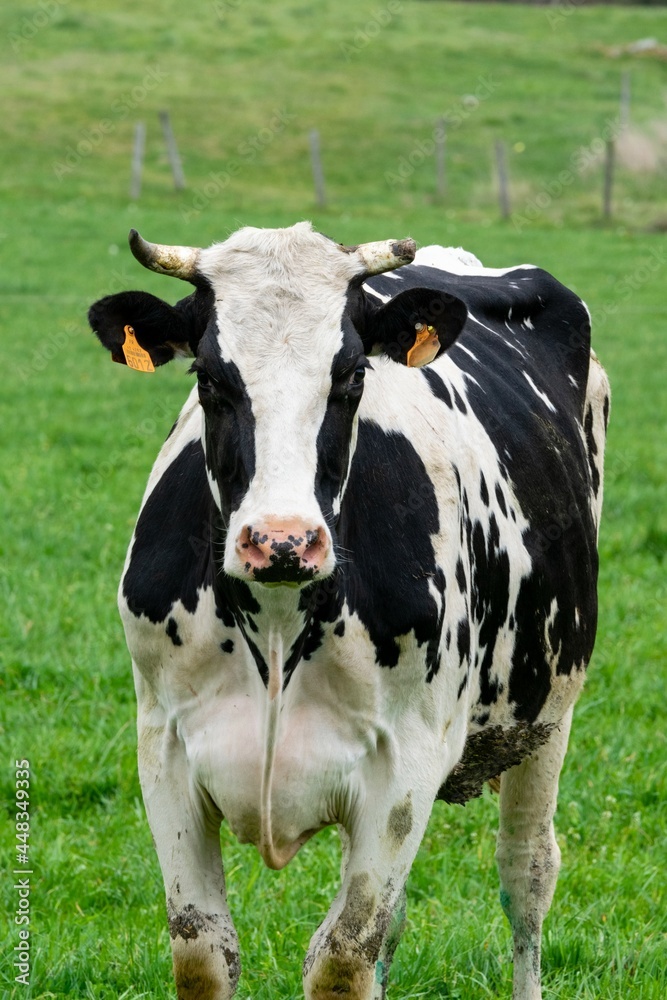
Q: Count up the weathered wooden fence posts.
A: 7